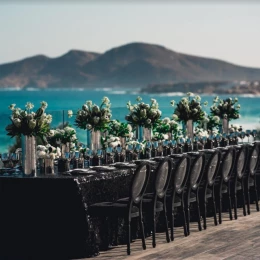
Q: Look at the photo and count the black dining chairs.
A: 8